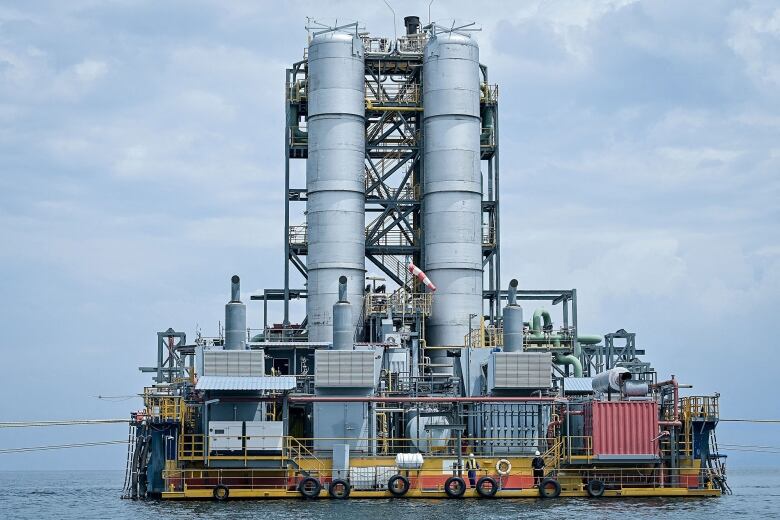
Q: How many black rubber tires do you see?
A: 8